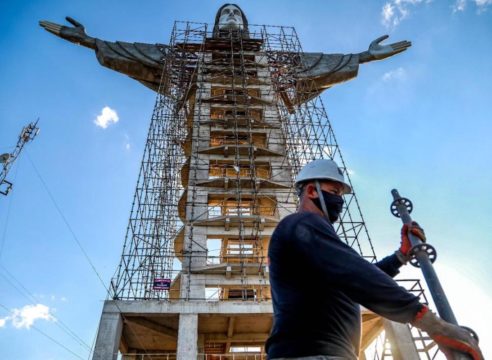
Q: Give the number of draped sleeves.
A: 2